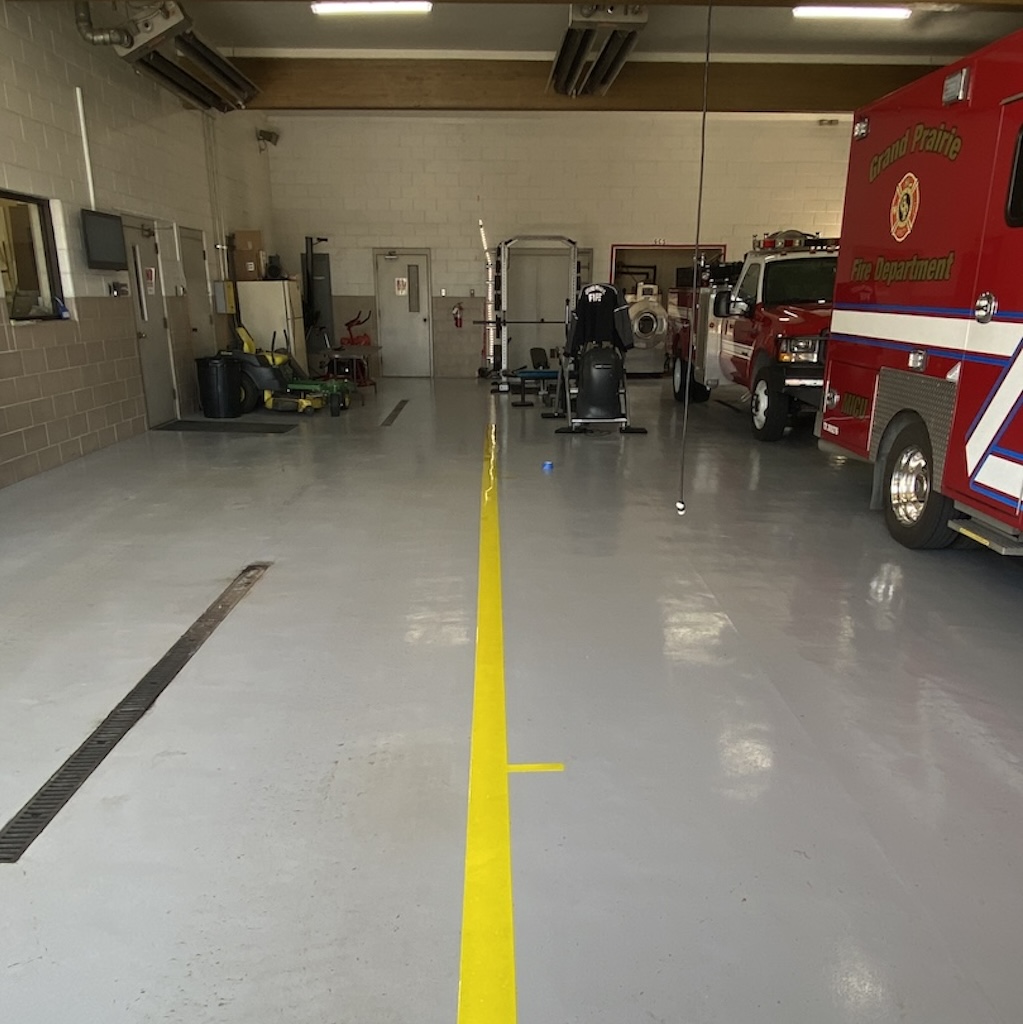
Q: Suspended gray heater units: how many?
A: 2